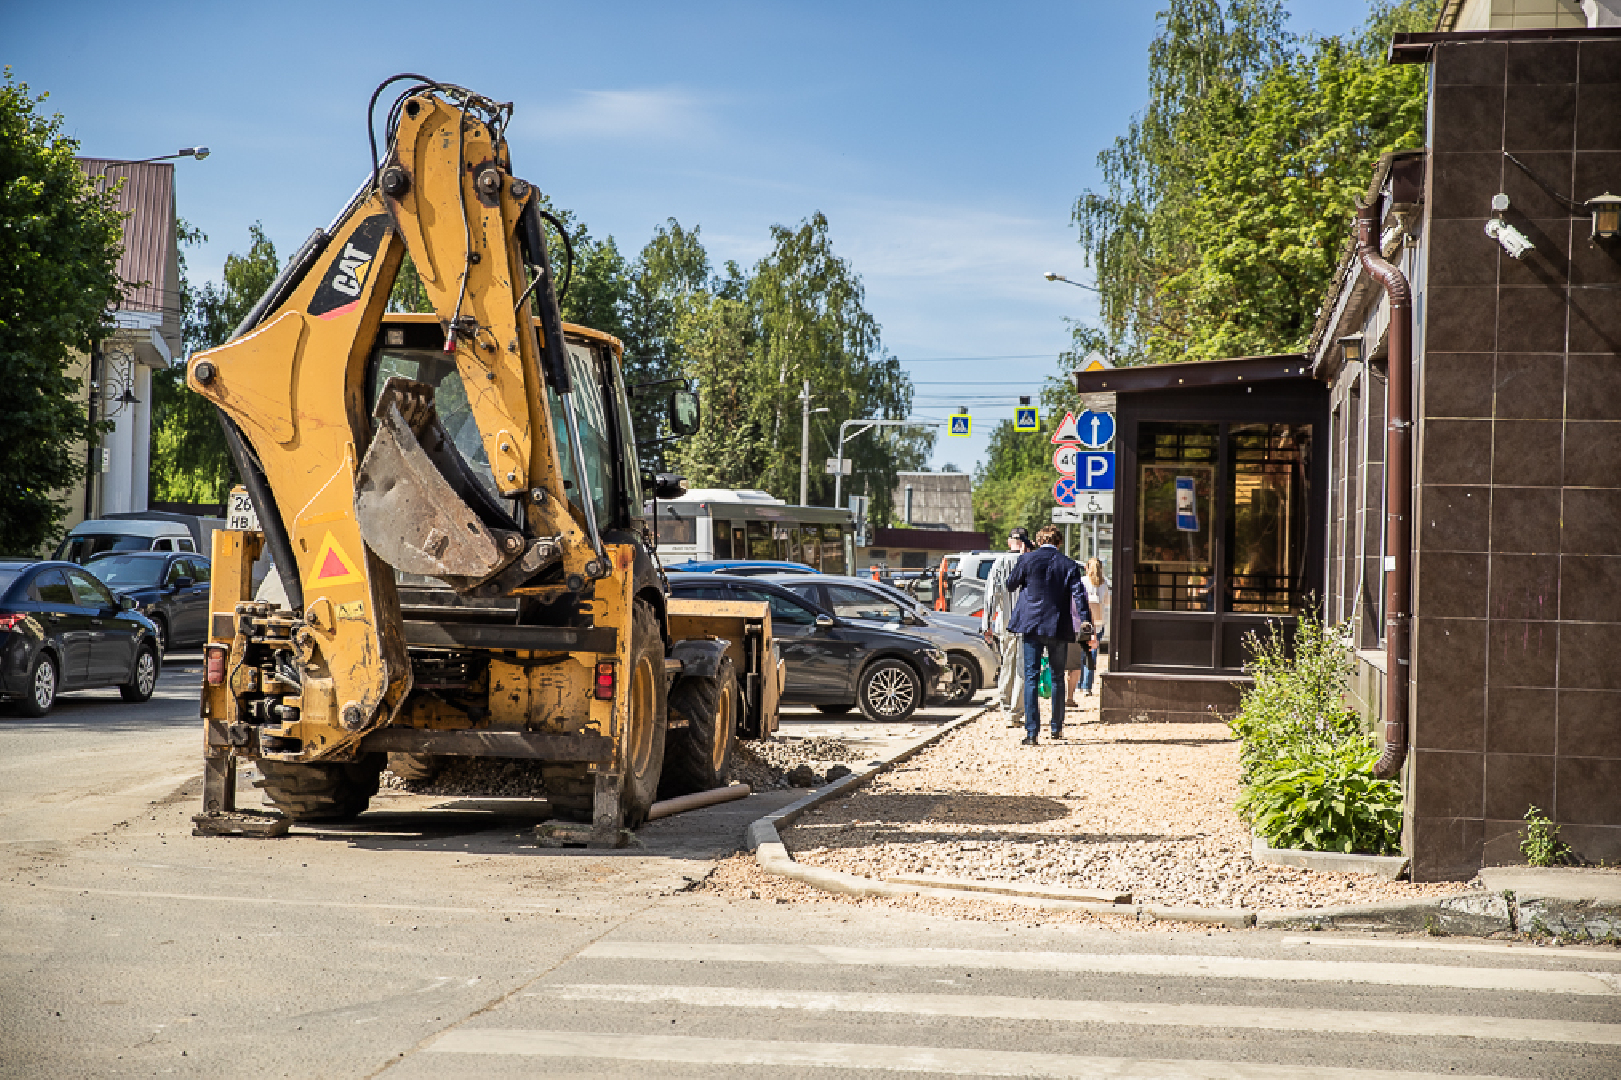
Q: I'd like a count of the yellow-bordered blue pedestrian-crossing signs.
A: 2